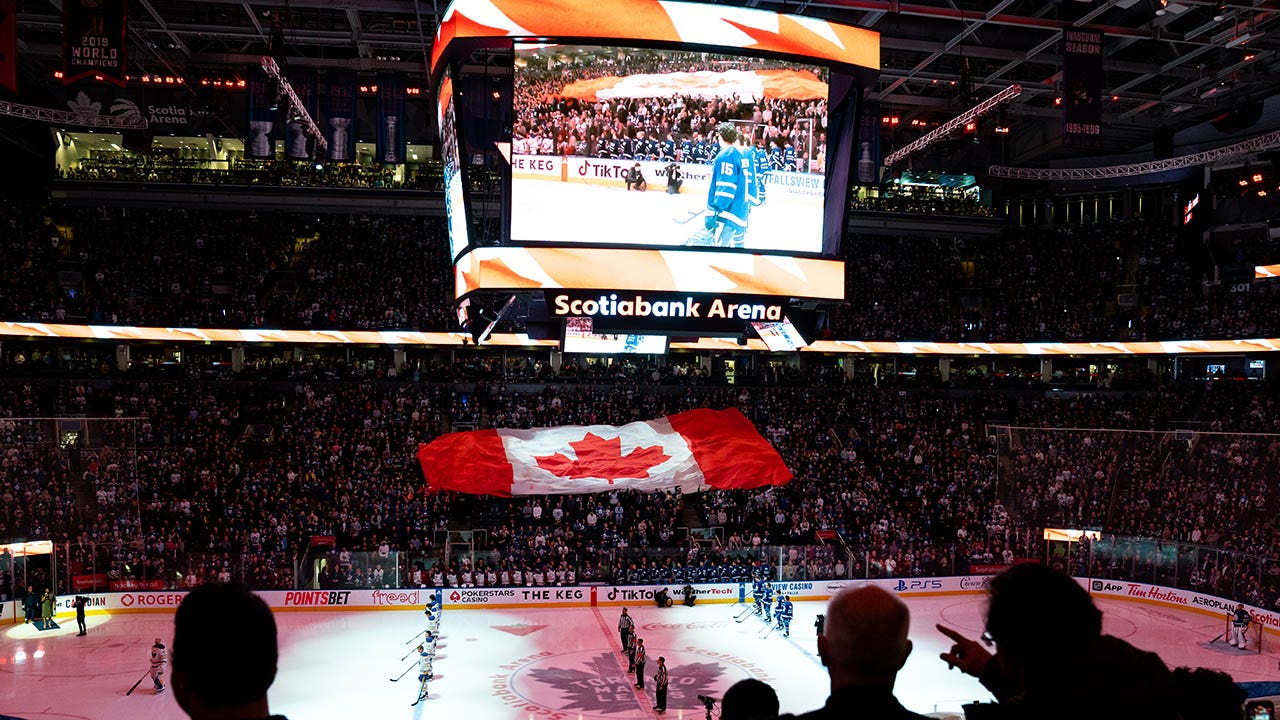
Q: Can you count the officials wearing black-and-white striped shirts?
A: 4